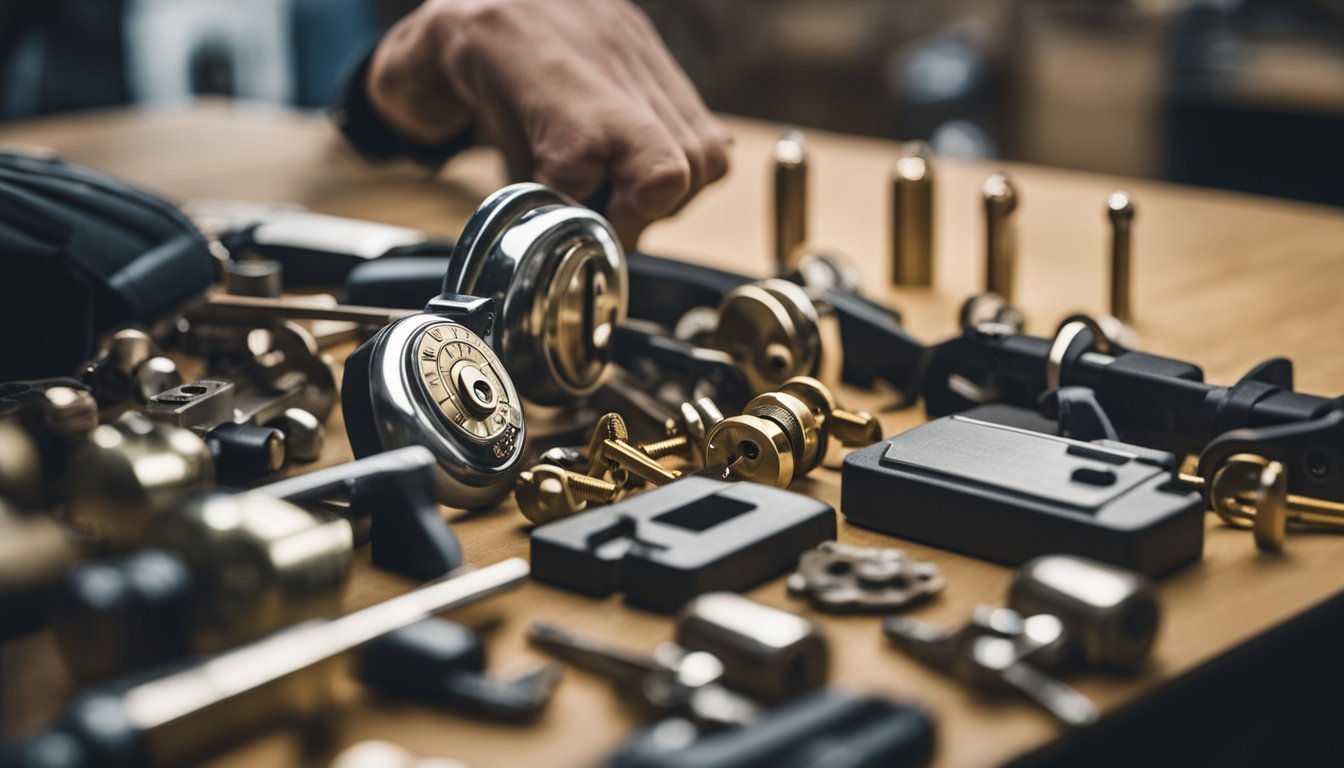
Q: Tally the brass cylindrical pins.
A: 4